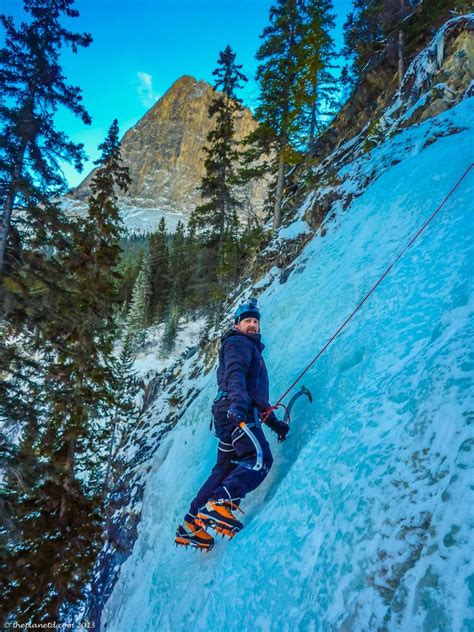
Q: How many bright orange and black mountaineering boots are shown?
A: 2